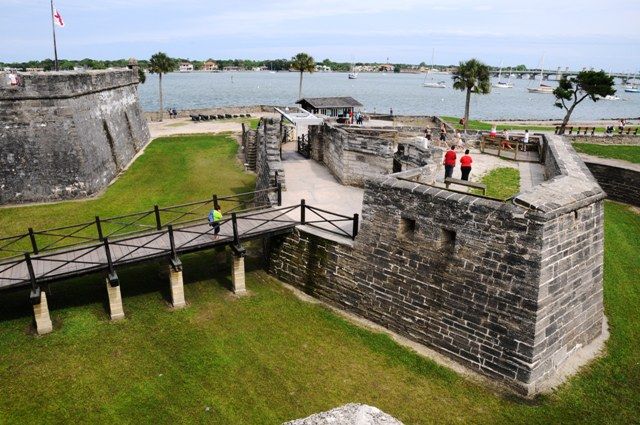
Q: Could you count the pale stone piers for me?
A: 4